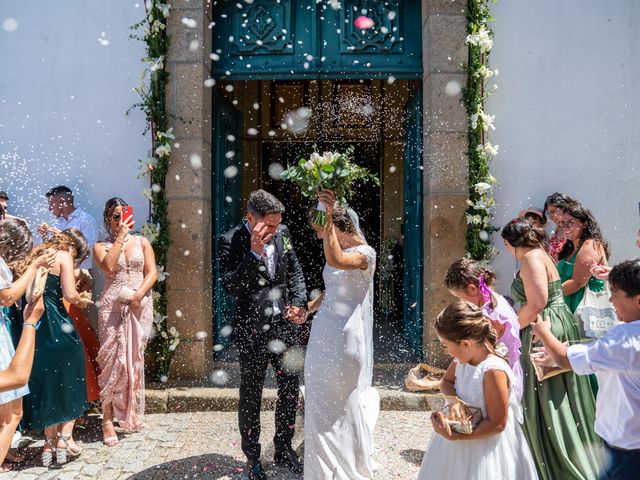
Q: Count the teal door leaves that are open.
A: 2